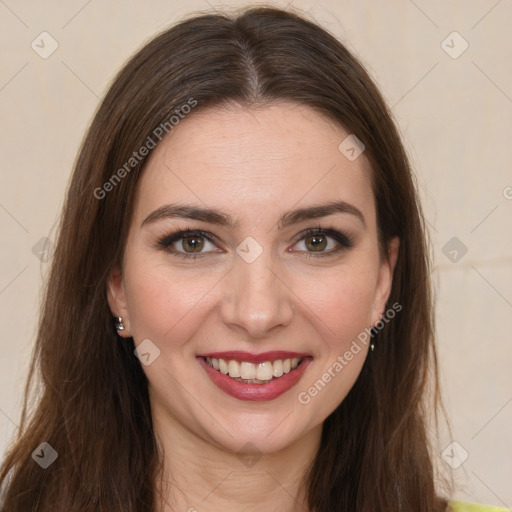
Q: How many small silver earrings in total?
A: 2